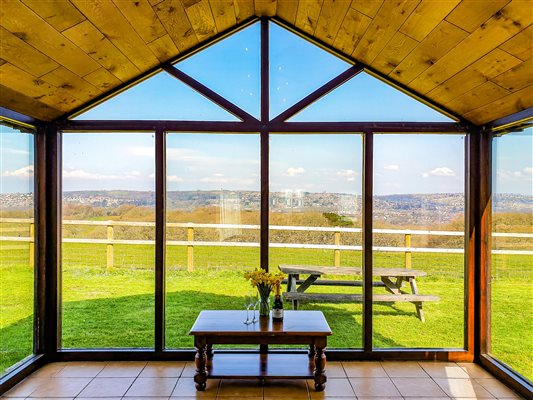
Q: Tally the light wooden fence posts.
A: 5